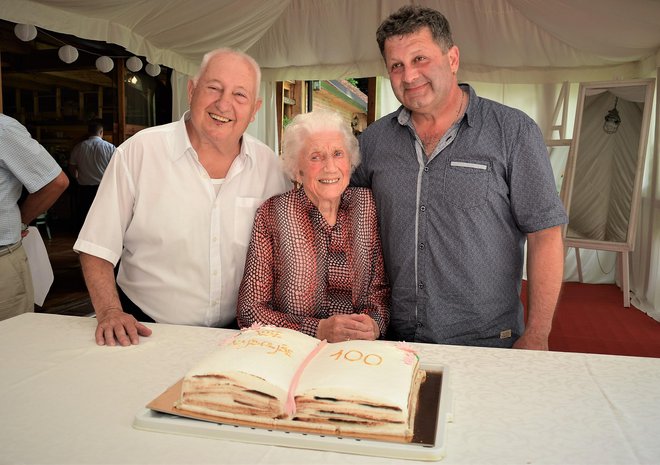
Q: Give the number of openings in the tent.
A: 2